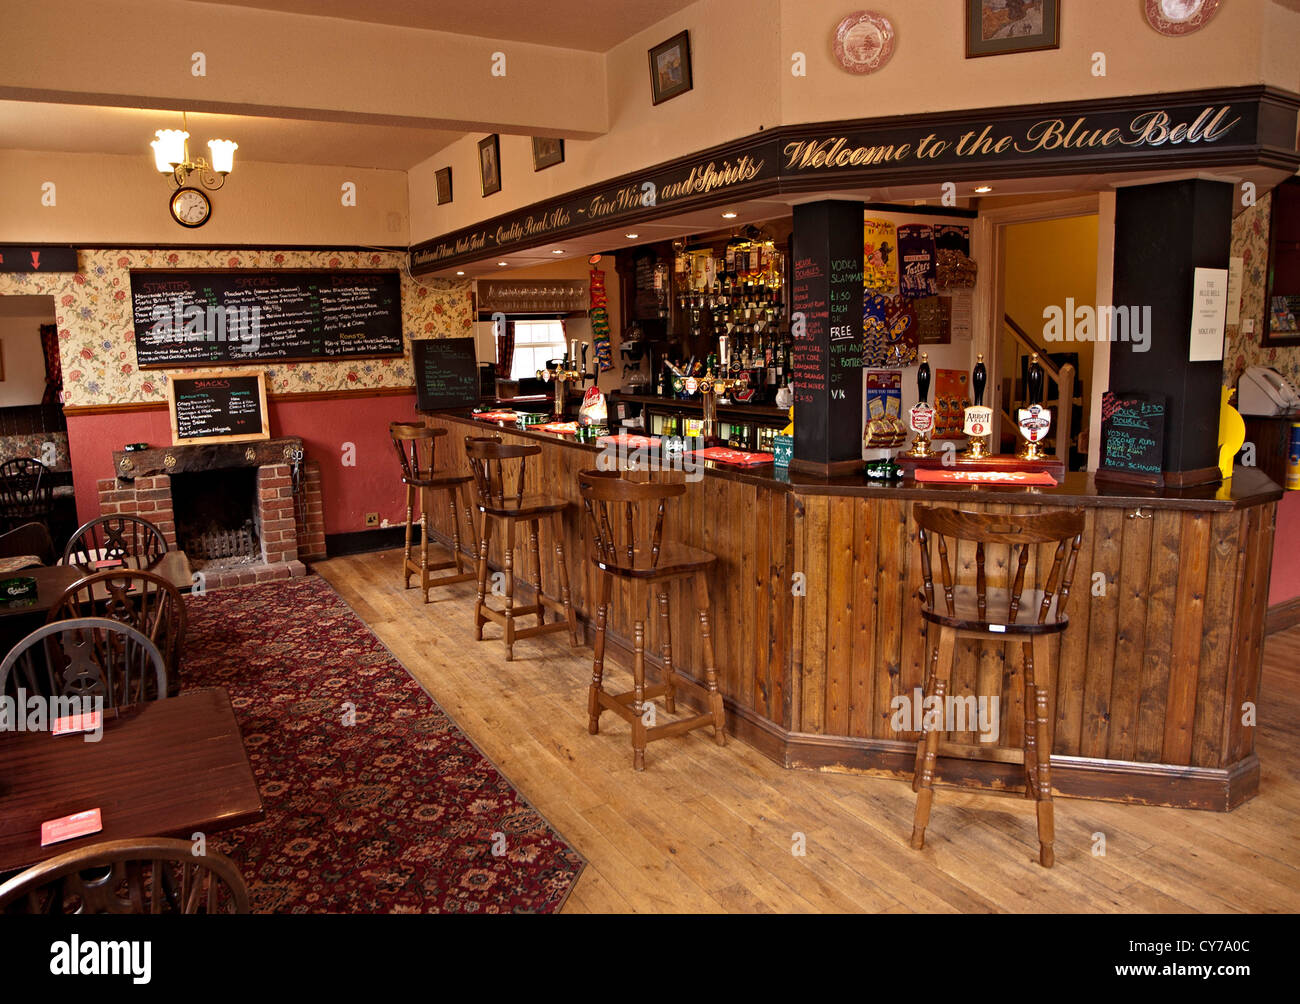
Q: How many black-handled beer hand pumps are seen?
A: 3